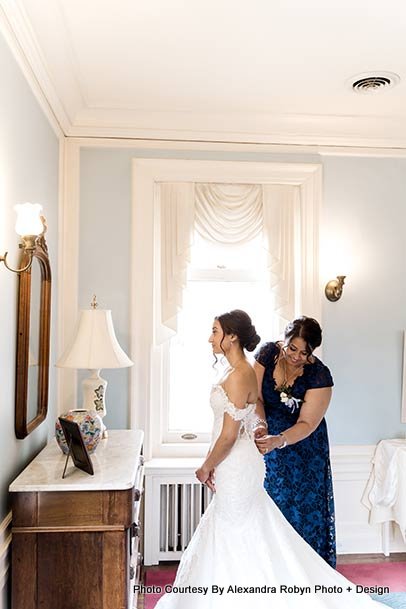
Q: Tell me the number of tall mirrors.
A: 1